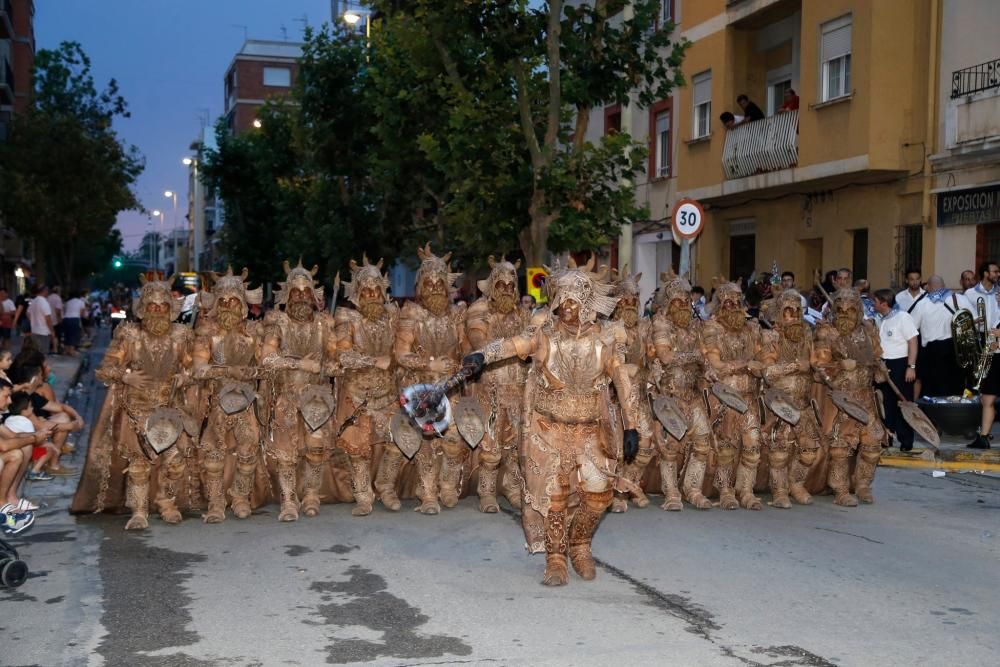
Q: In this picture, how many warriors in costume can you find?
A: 12